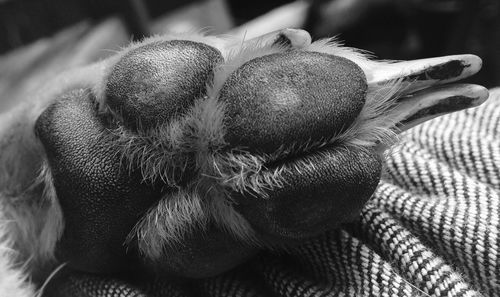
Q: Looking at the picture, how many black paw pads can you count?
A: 5